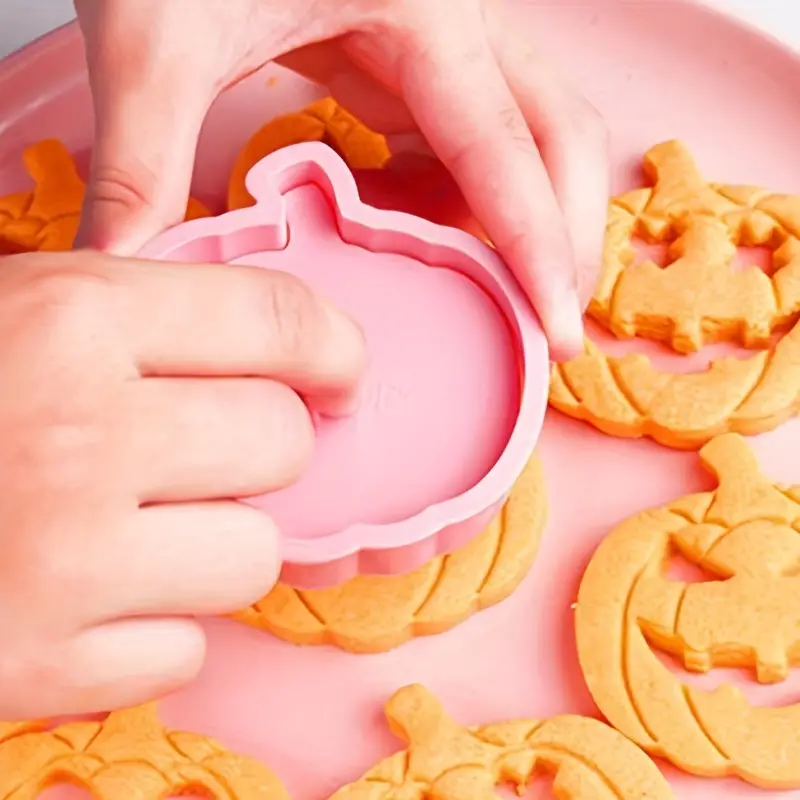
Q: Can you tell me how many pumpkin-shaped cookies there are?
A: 7